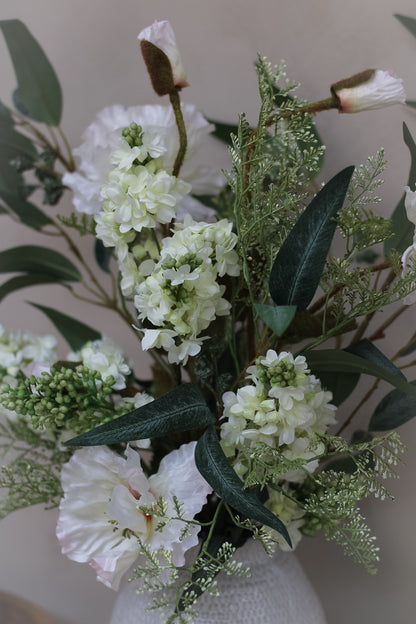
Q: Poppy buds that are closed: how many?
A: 2